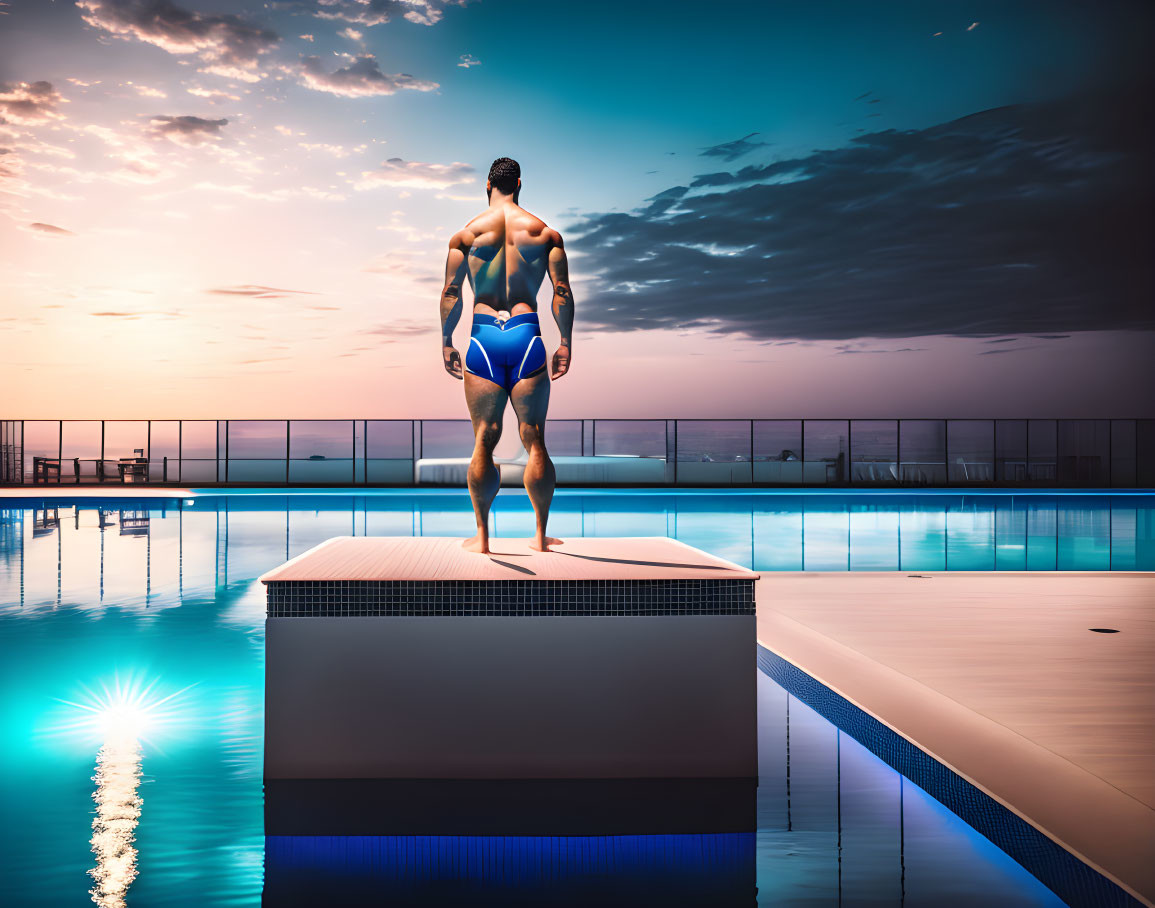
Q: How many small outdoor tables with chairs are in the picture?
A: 2